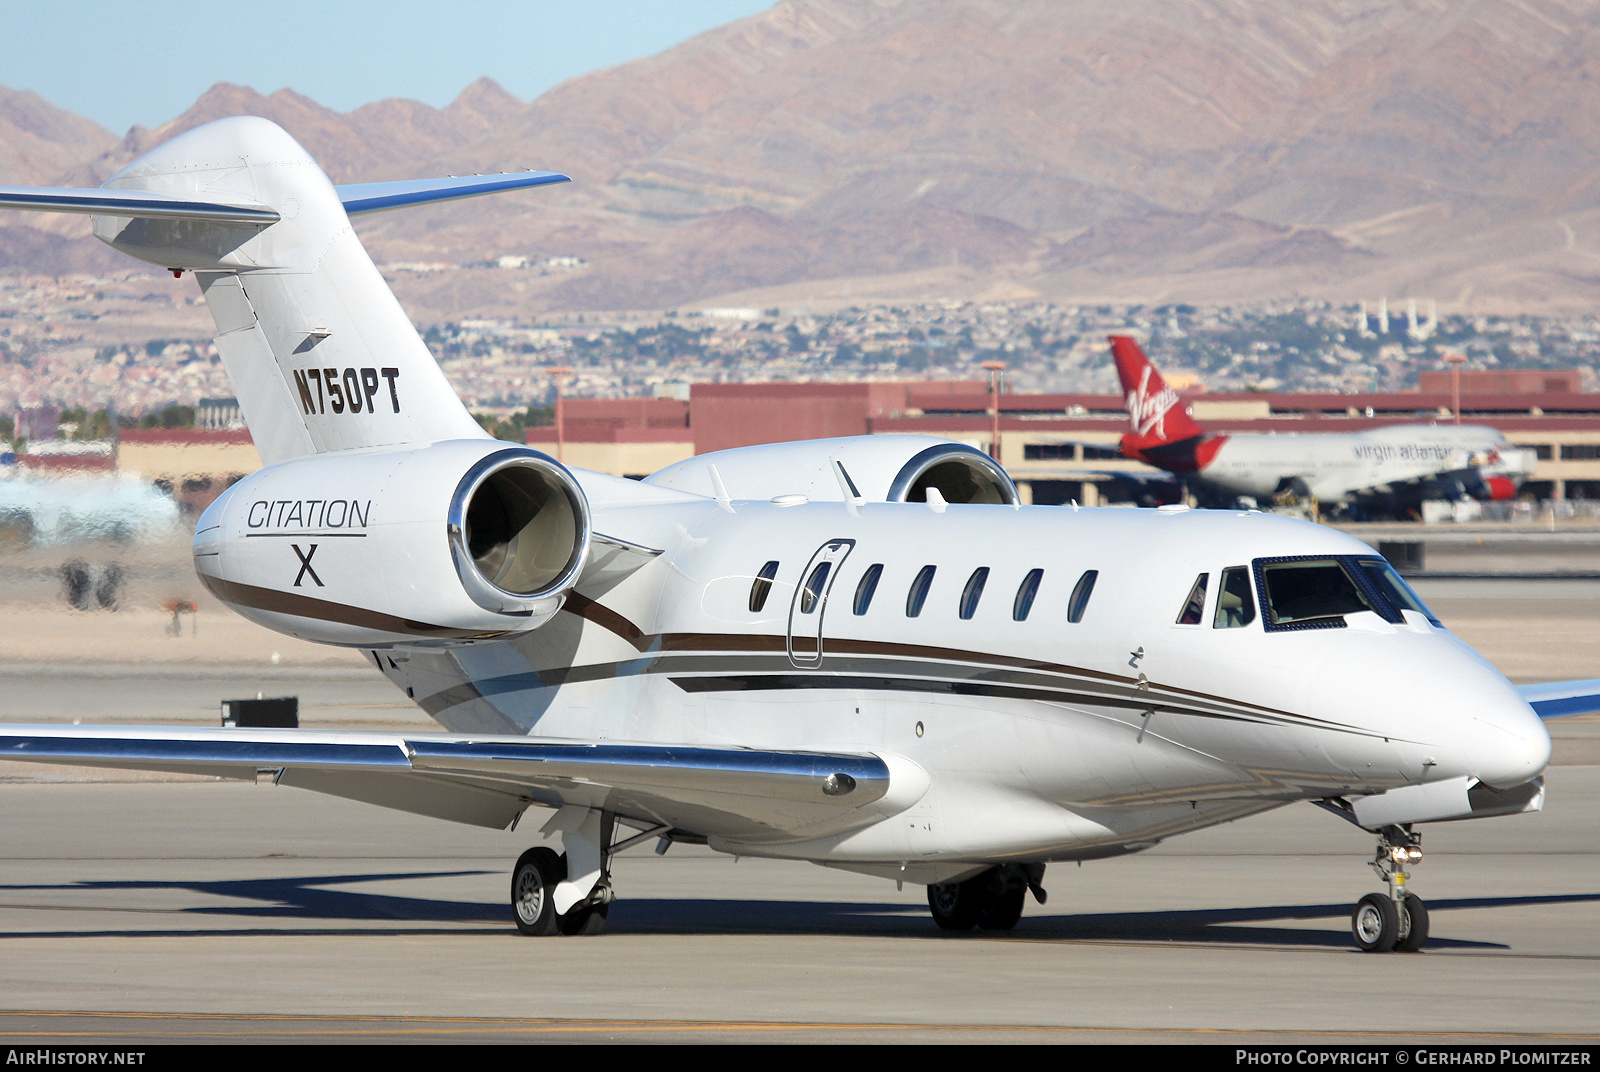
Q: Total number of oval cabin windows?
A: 7